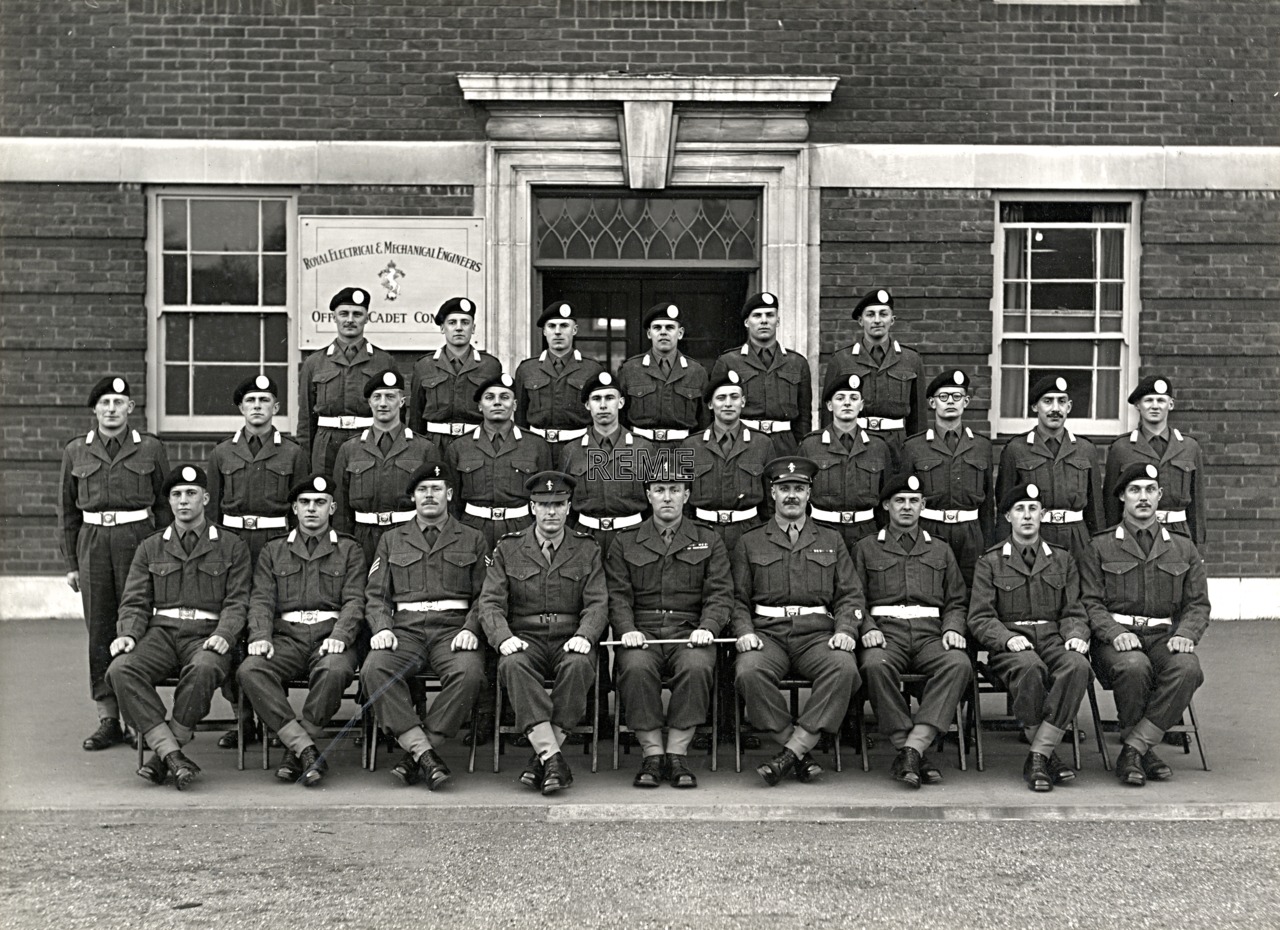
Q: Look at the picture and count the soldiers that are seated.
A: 9